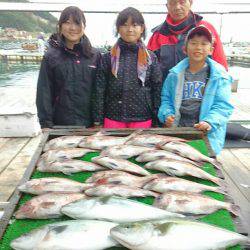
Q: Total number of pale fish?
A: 3